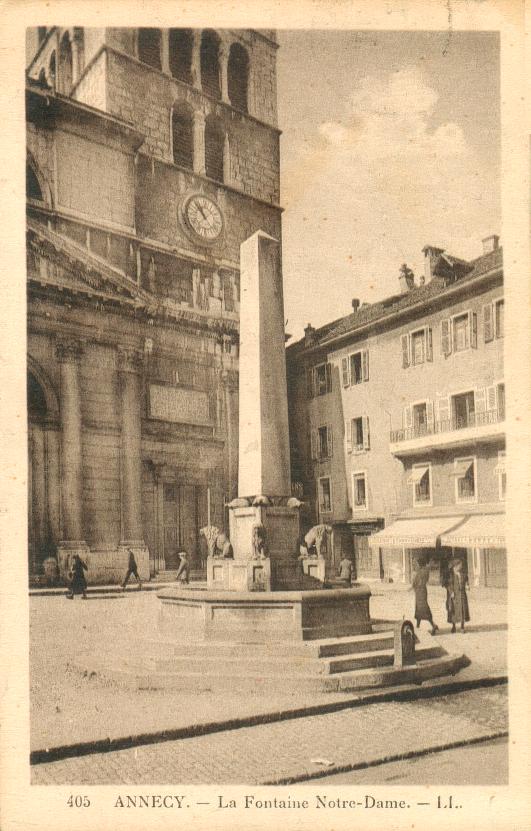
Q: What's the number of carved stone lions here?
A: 3